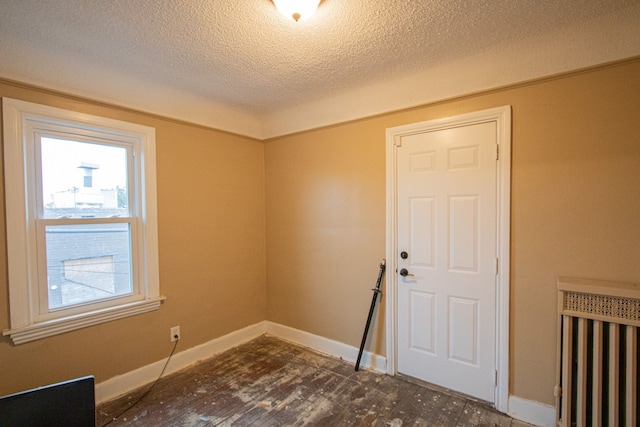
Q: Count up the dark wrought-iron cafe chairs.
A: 0